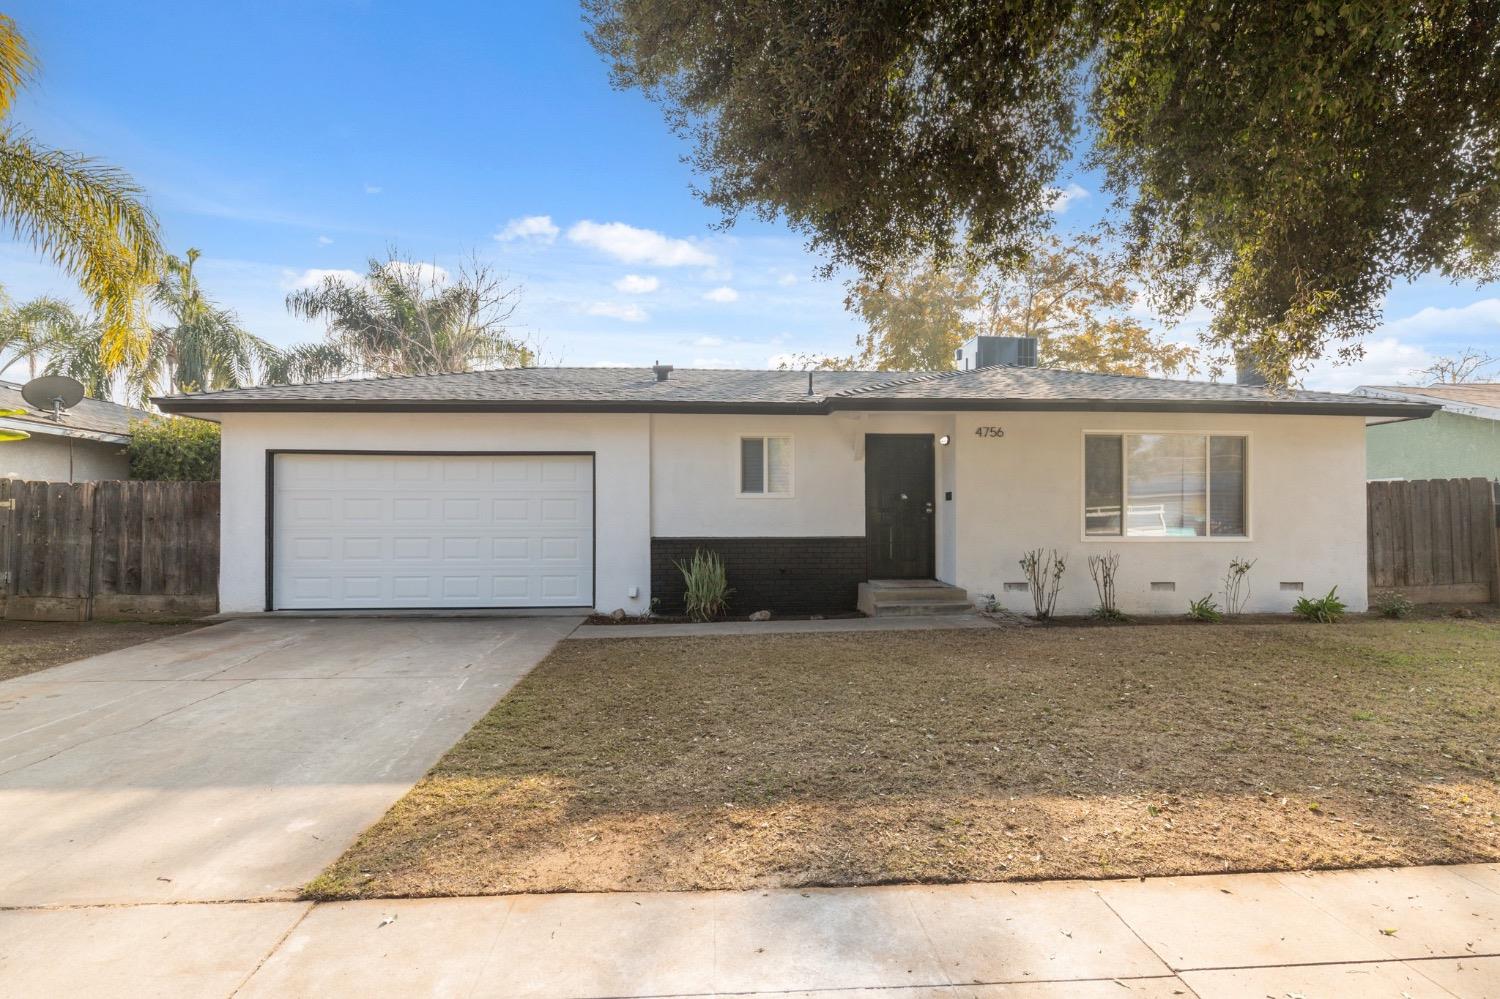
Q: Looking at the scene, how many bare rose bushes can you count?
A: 3